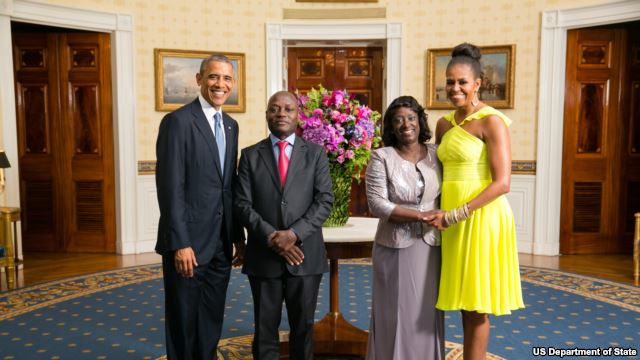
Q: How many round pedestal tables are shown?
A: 1